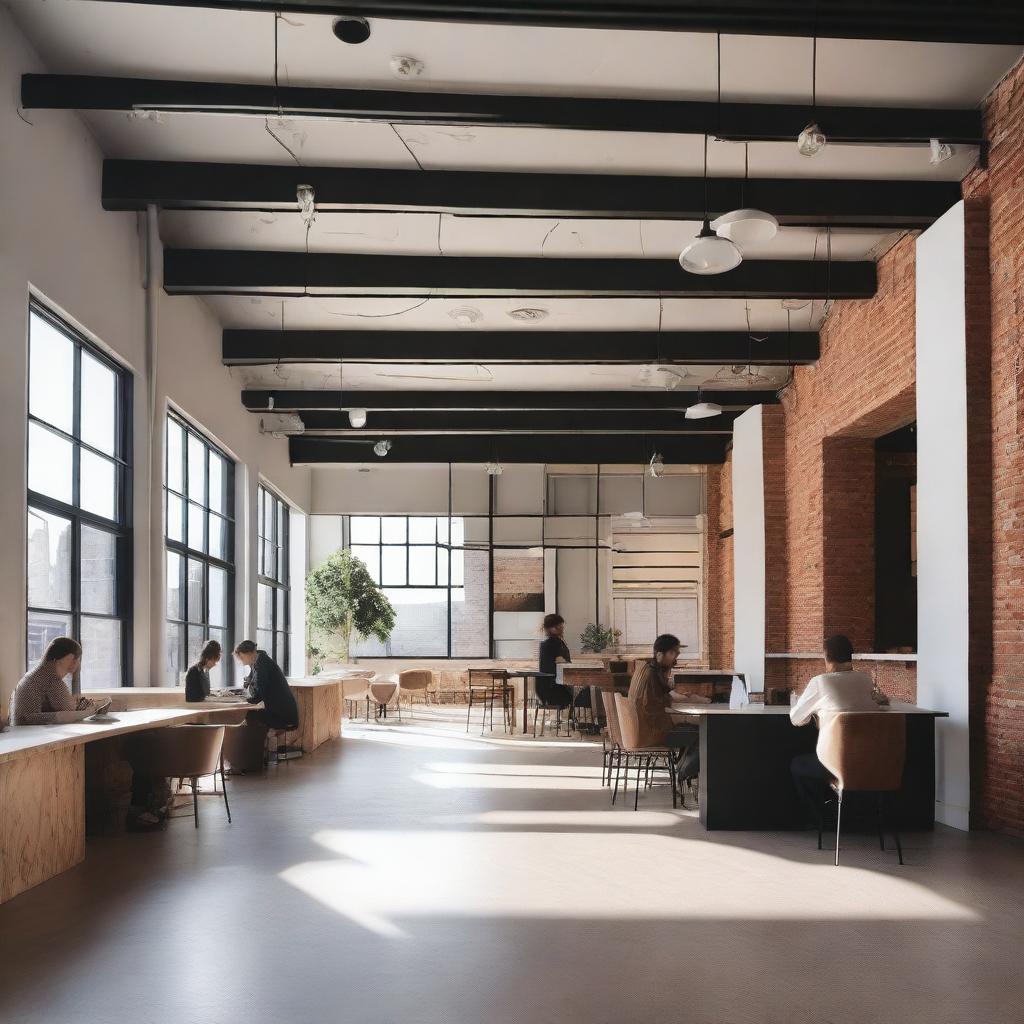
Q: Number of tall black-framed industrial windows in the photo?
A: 3